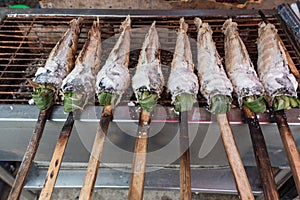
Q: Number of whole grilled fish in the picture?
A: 8